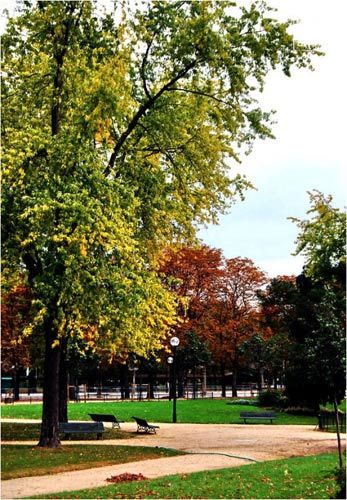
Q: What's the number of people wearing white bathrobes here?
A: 0